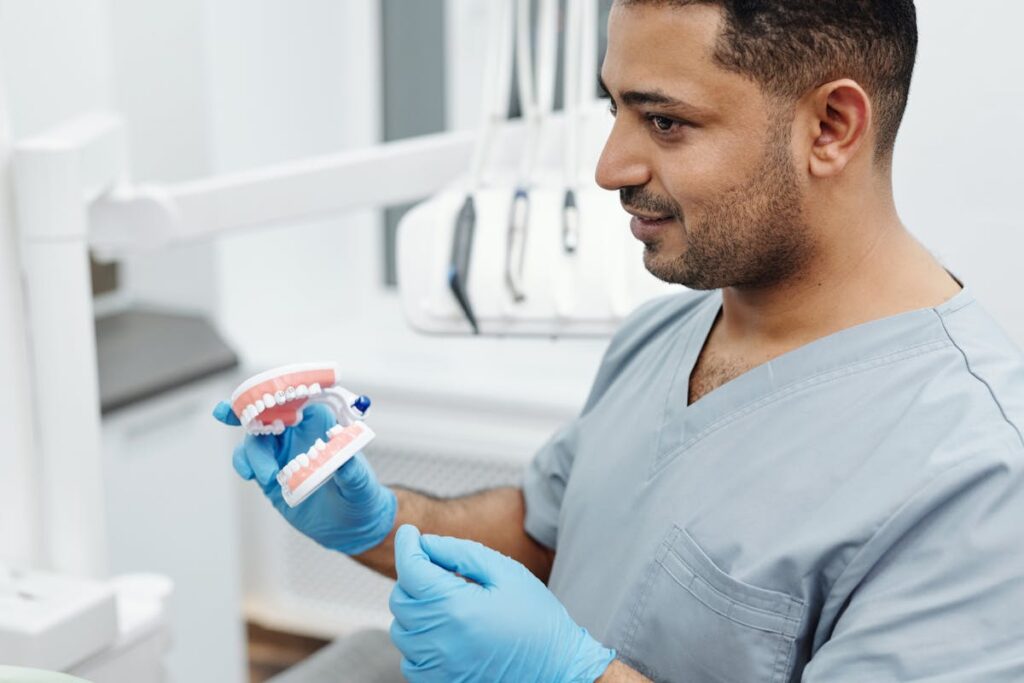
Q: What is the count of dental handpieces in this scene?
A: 3